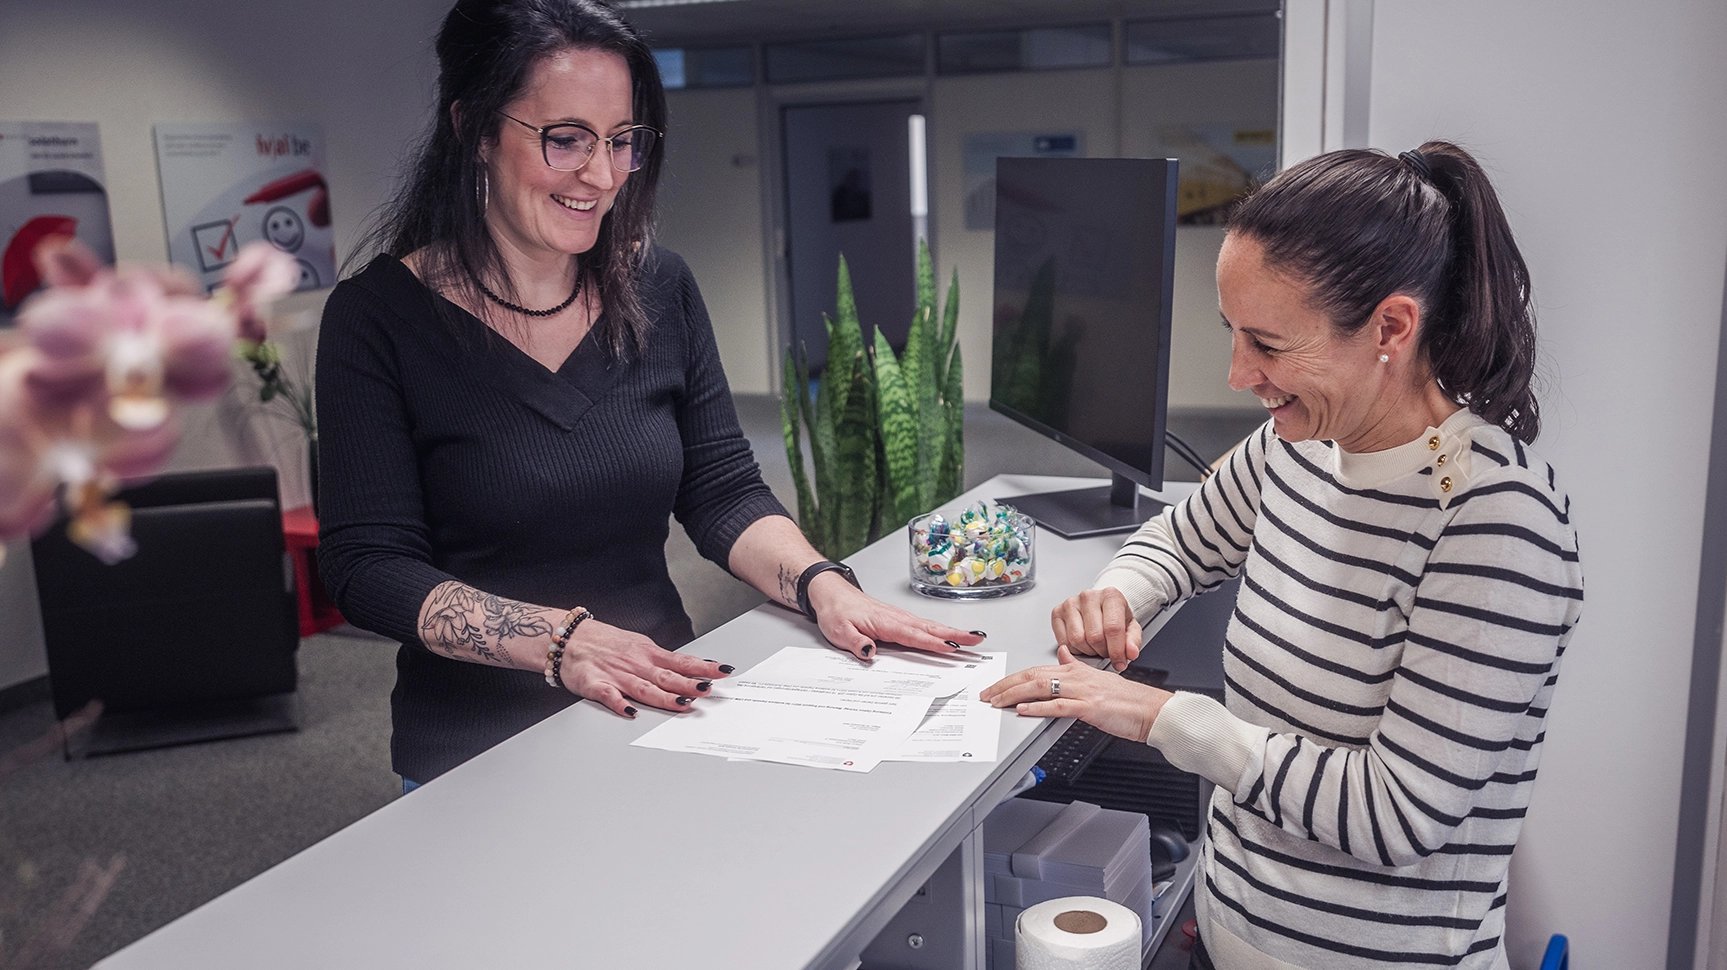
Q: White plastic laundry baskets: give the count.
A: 0